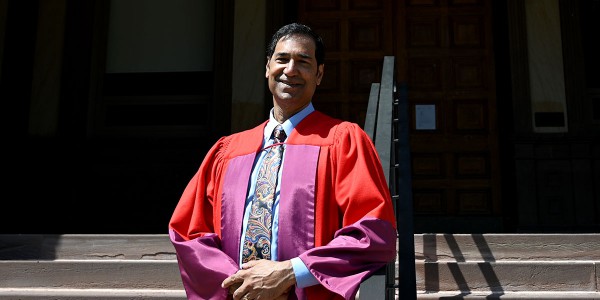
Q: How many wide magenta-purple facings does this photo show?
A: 2